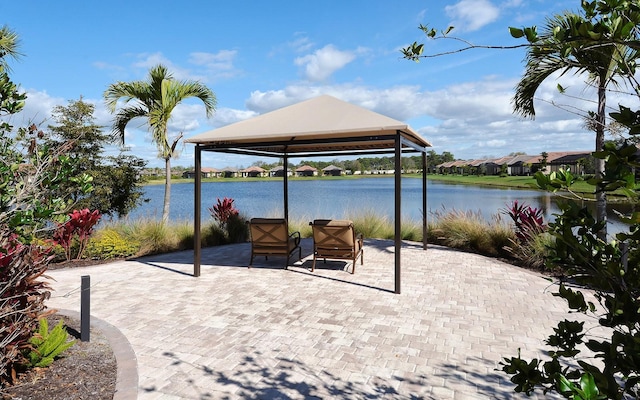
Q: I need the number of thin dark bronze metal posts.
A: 4